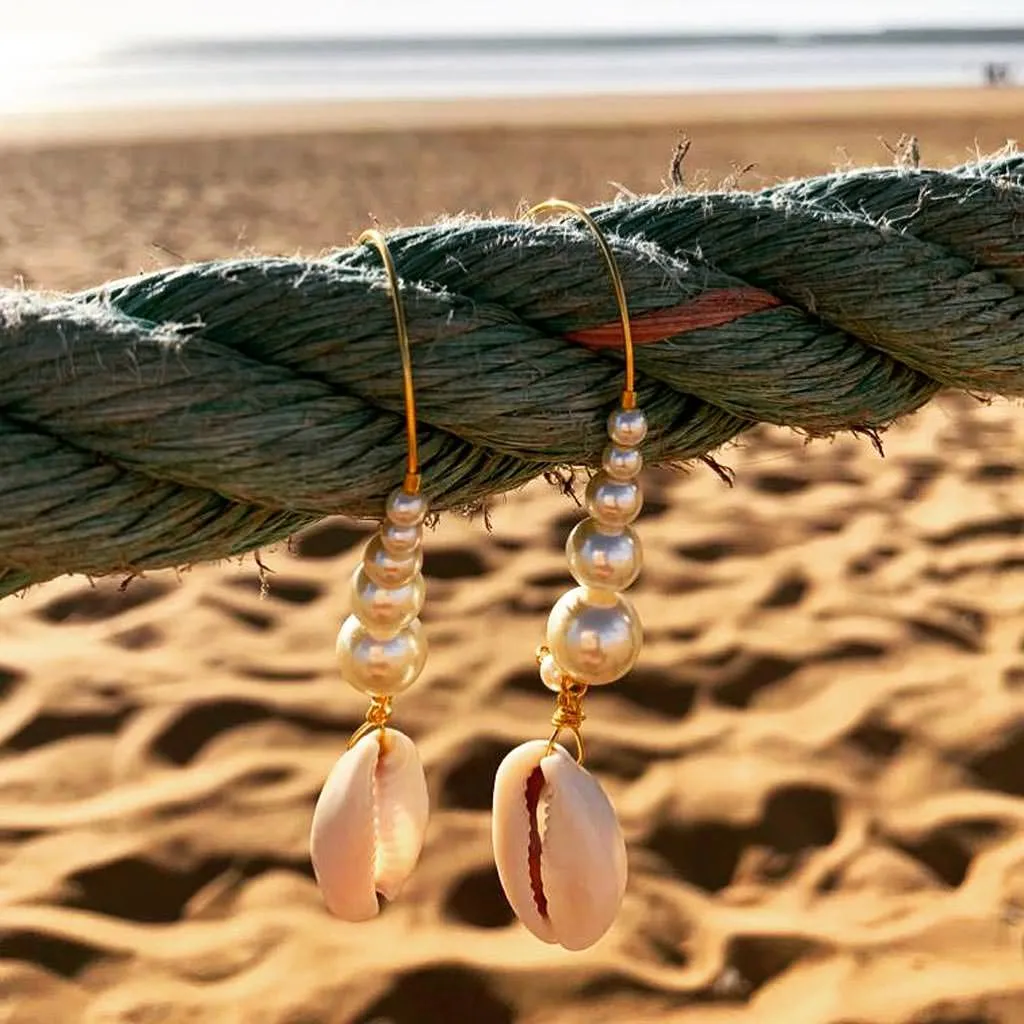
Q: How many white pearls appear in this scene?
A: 11